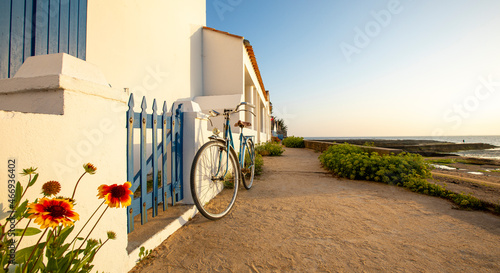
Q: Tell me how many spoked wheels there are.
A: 2